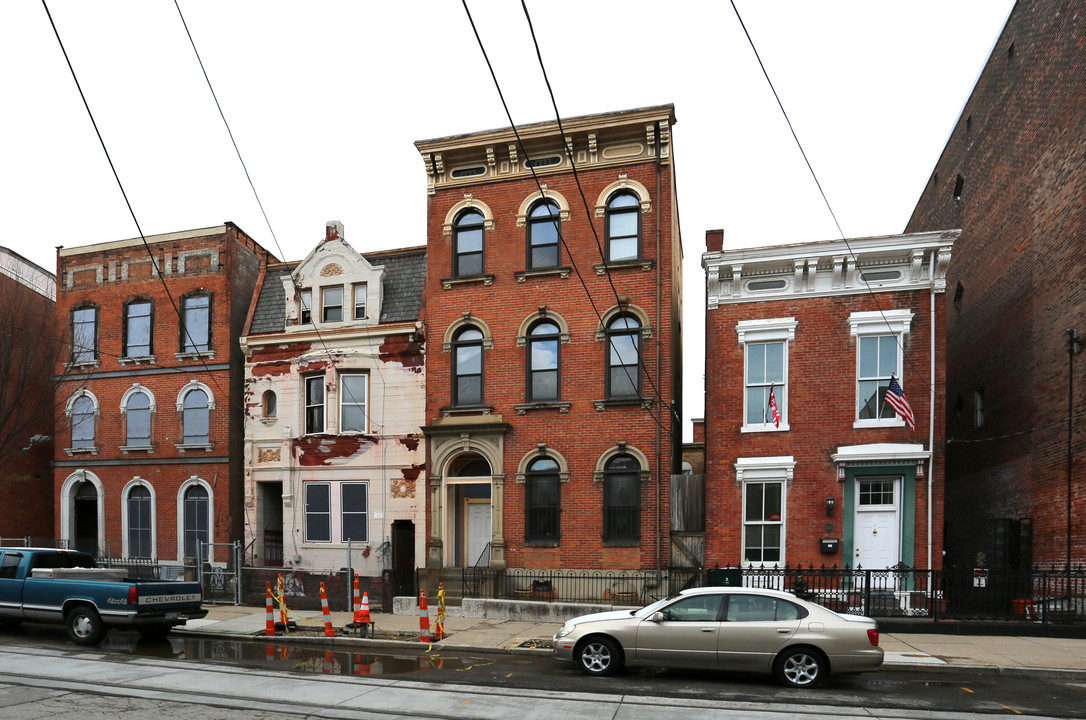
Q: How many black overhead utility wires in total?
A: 5